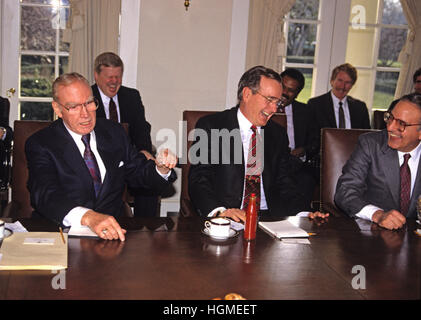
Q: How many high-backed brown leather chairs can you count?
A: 3